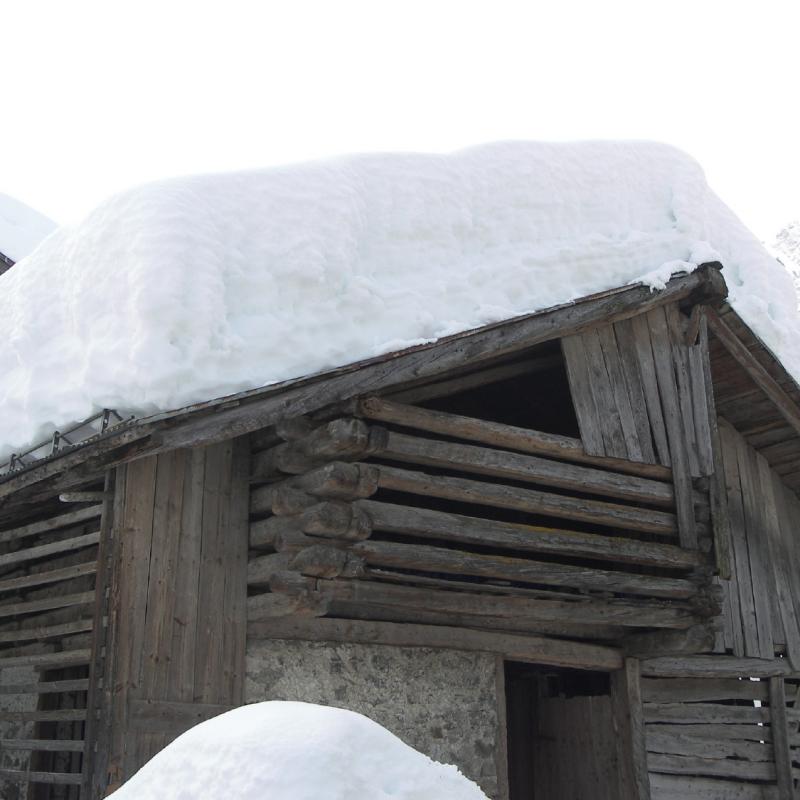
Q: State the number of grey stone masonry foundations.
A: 1